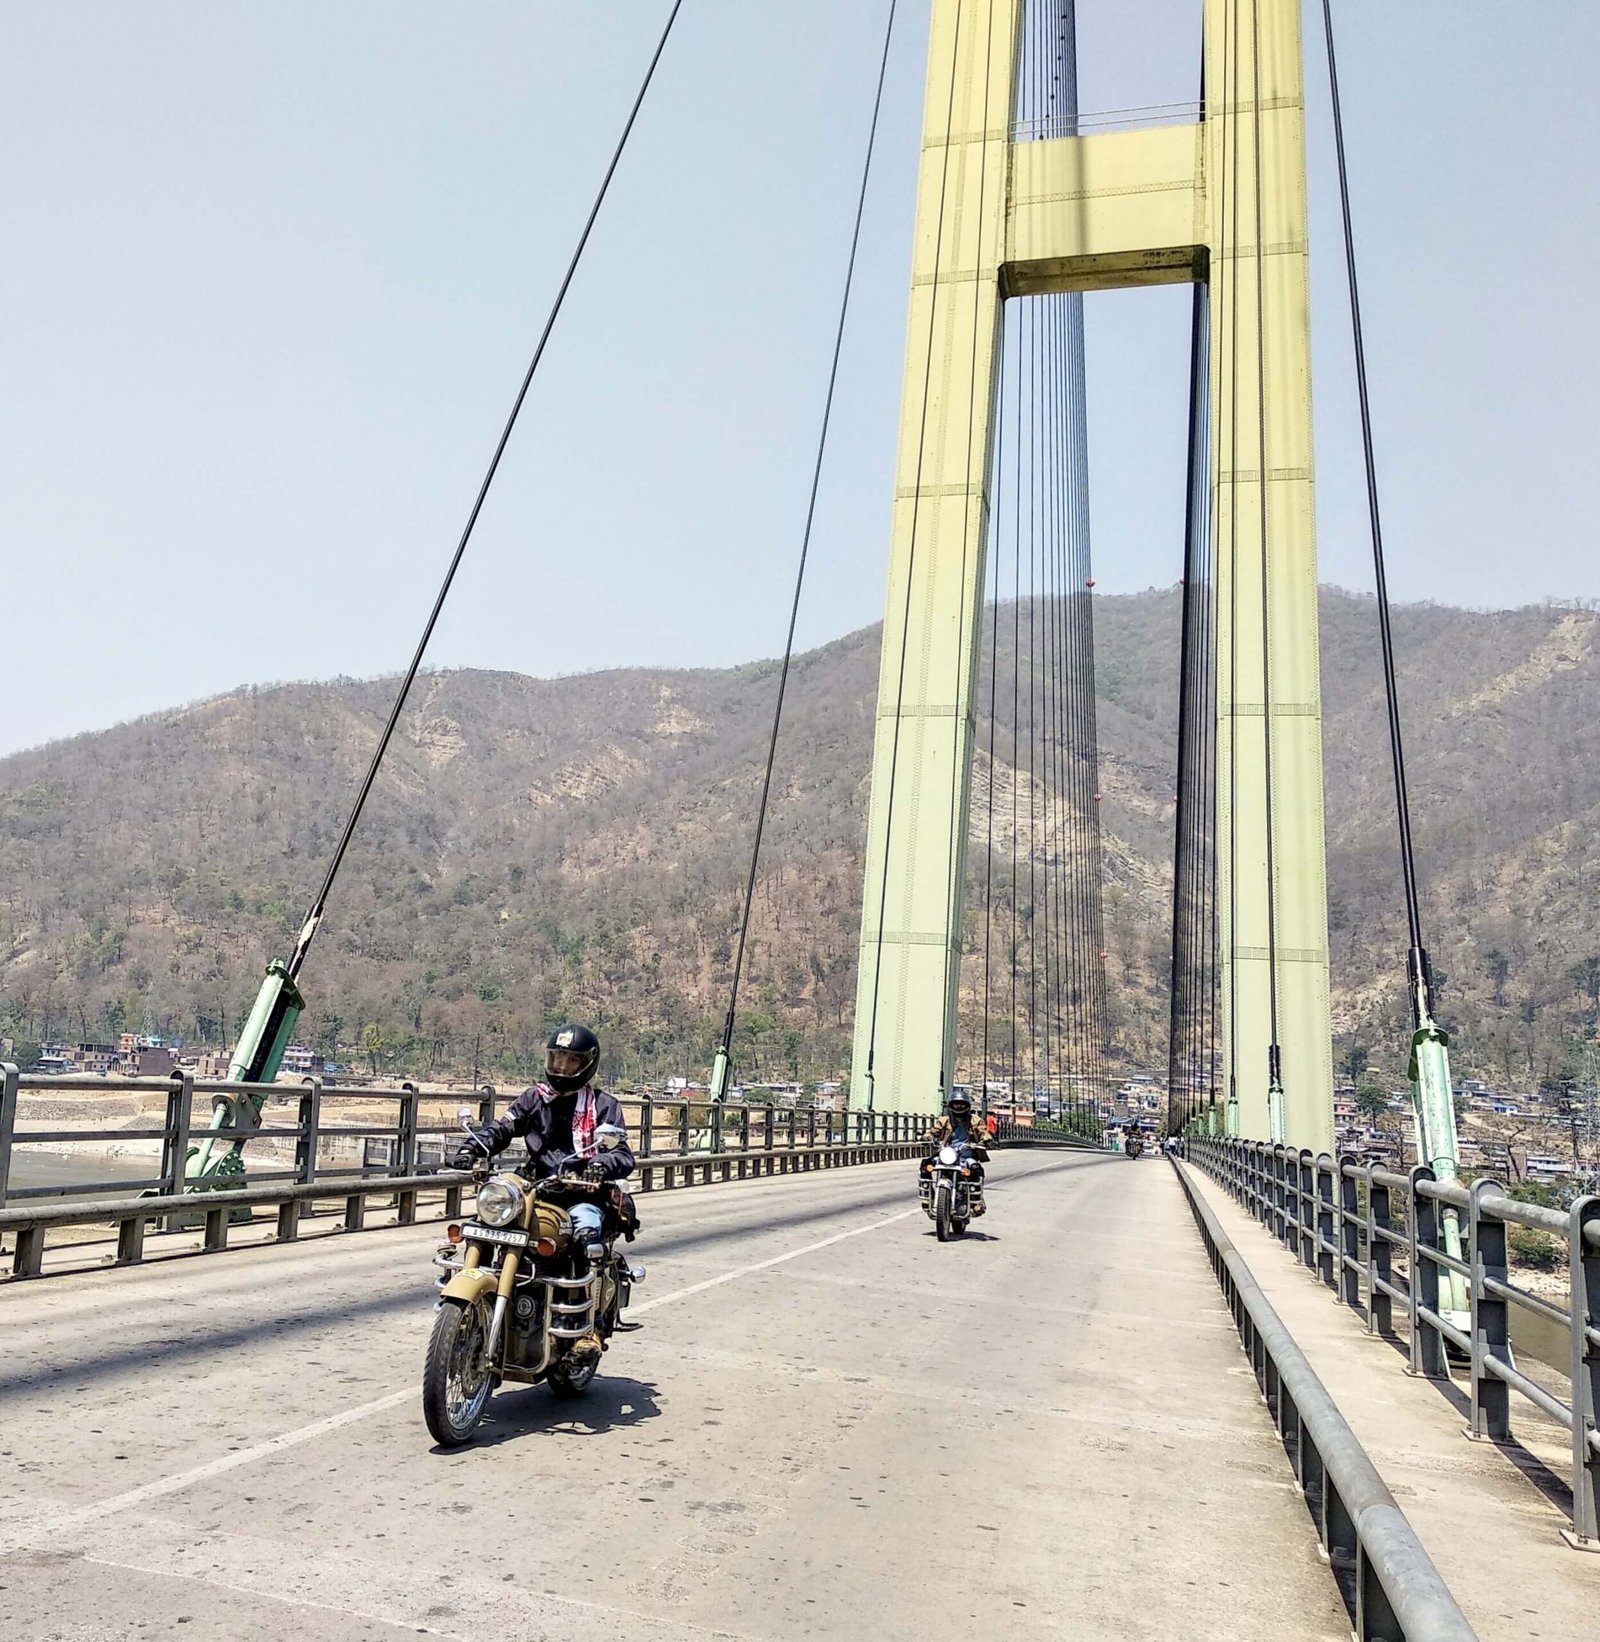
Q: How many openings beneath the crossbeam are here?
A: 1